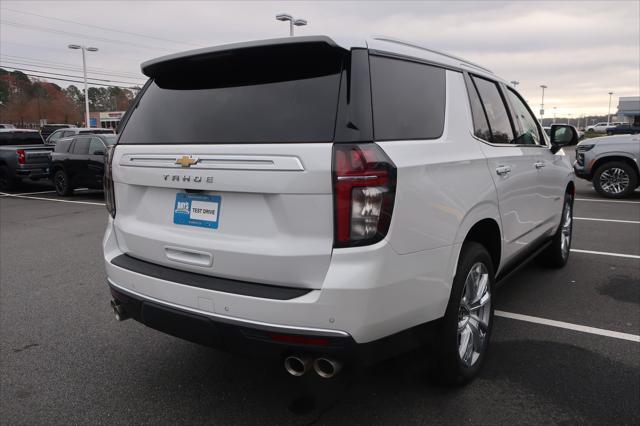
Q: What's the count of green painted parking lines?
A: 0